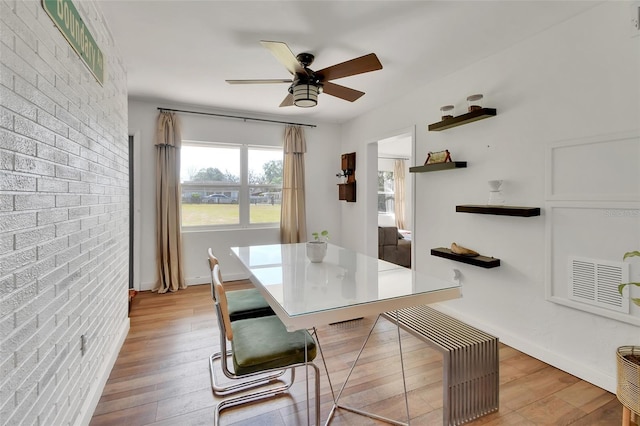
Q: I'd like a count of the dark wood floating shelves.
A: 4